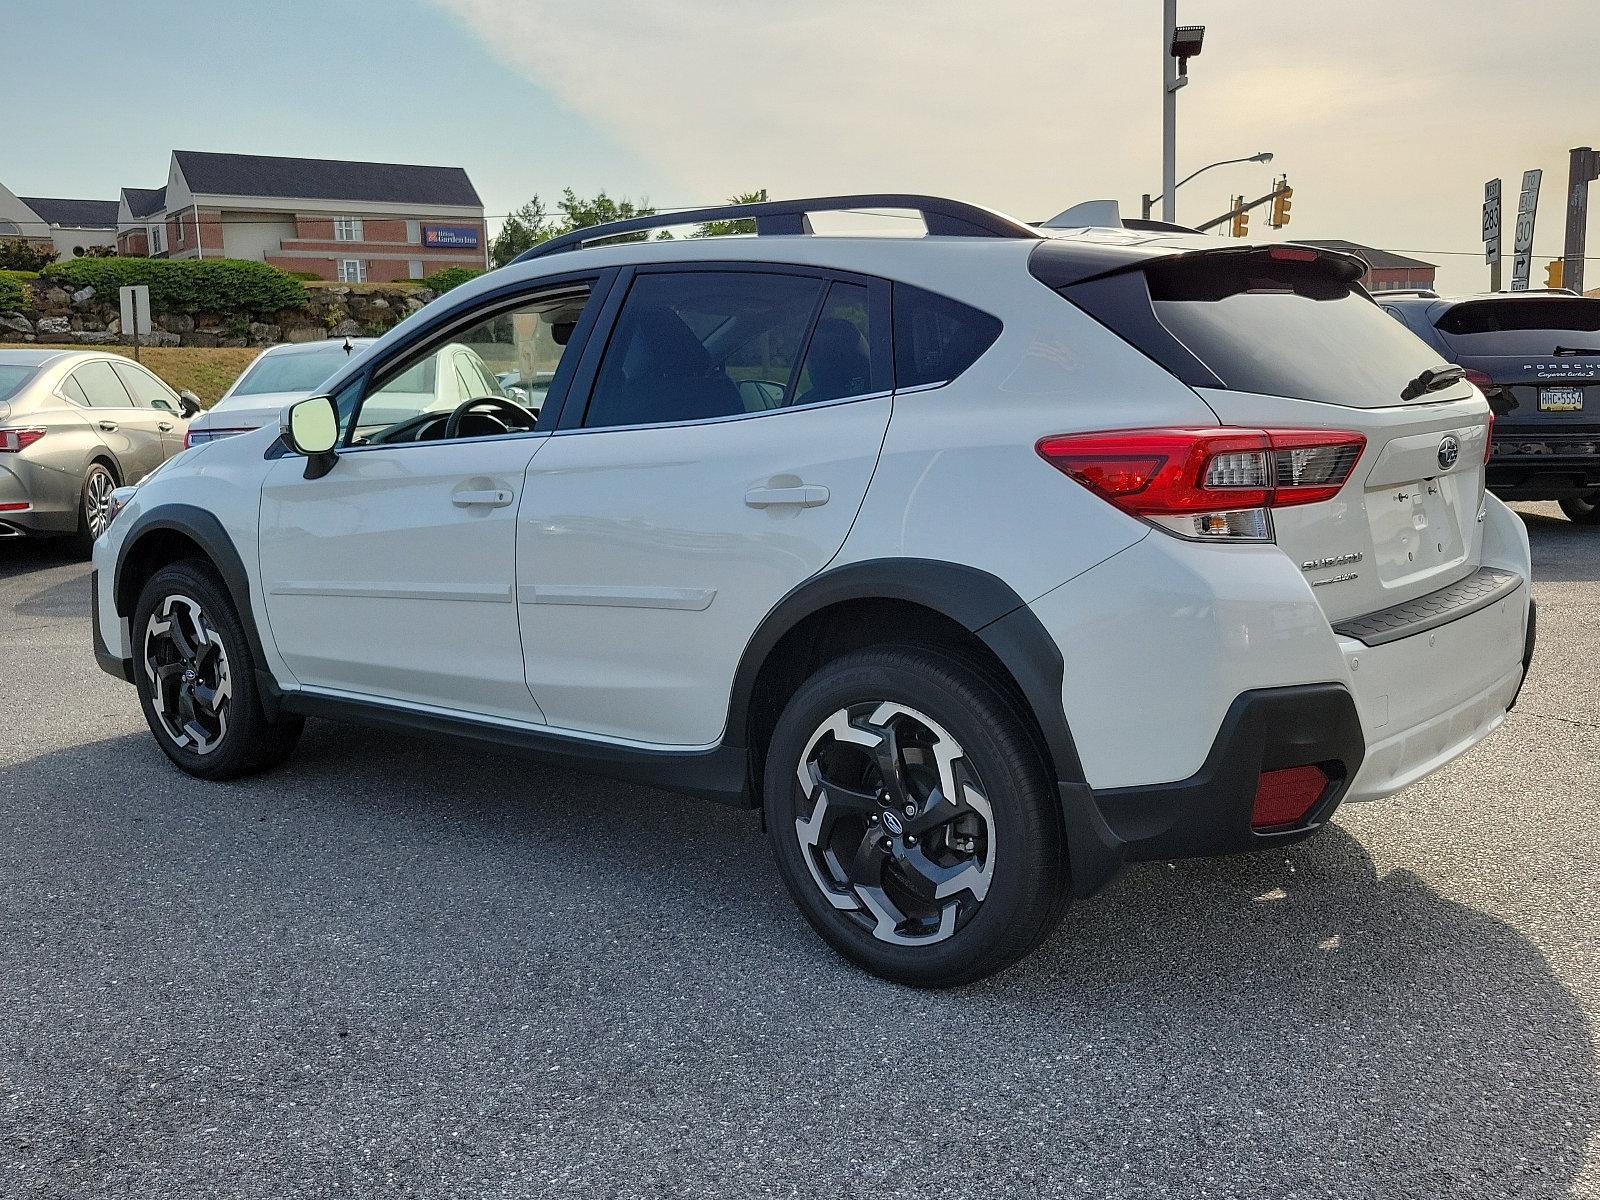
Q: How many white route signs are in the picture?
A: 2